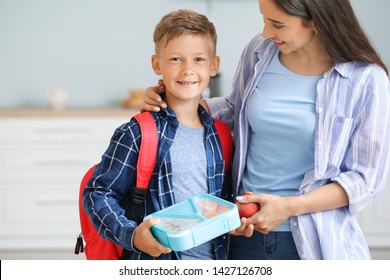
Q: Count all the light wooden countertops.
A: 1